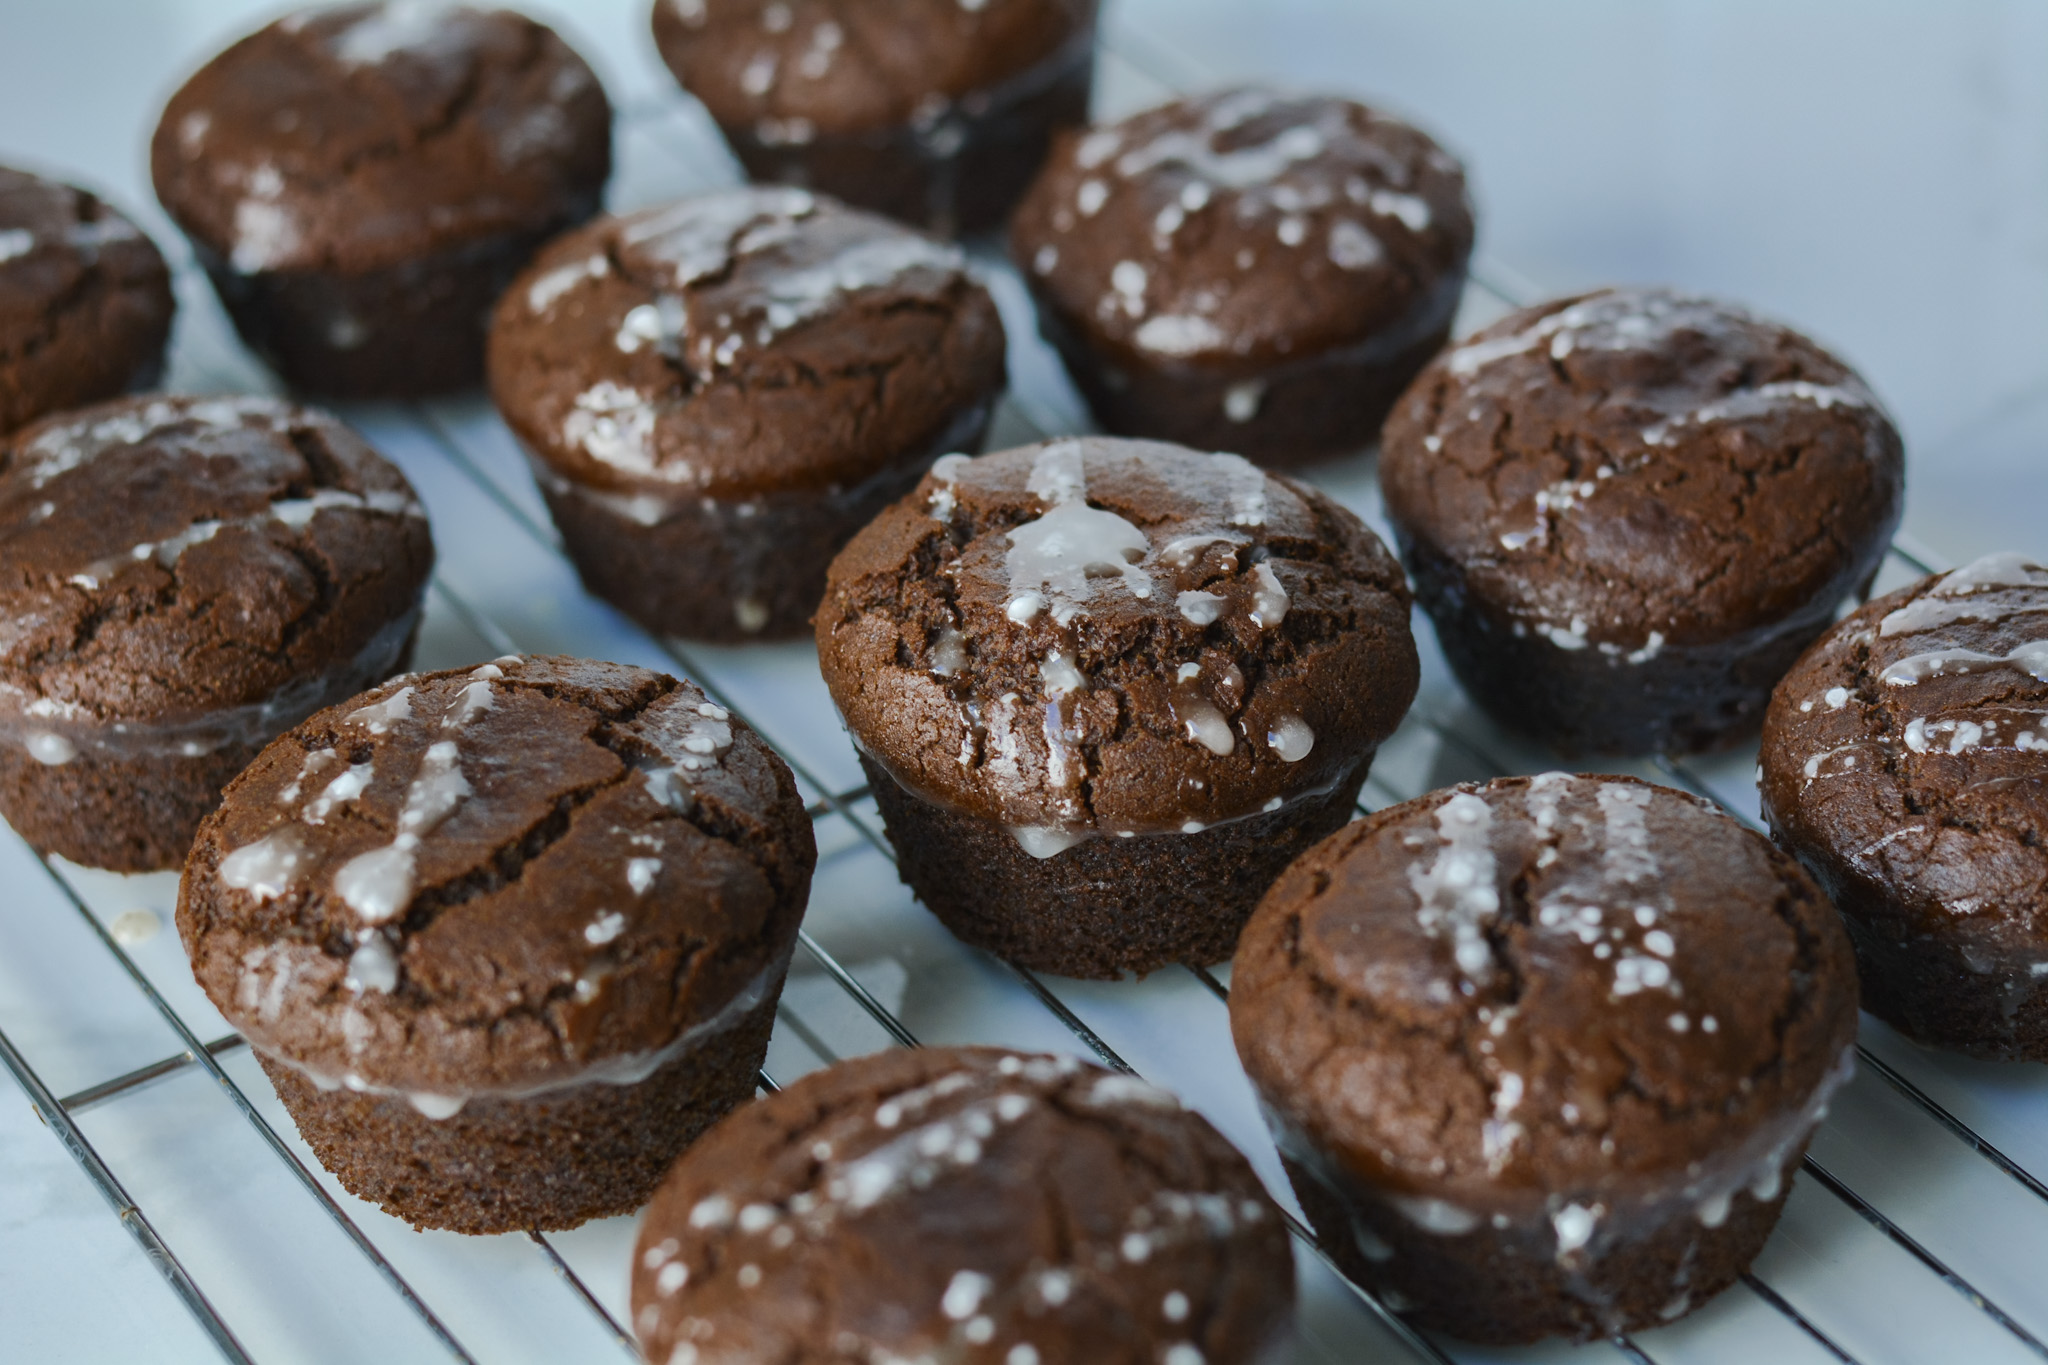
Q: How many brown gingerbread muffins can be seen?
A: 12